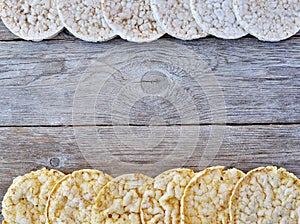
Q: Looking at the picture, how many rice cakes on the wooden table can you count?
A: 12